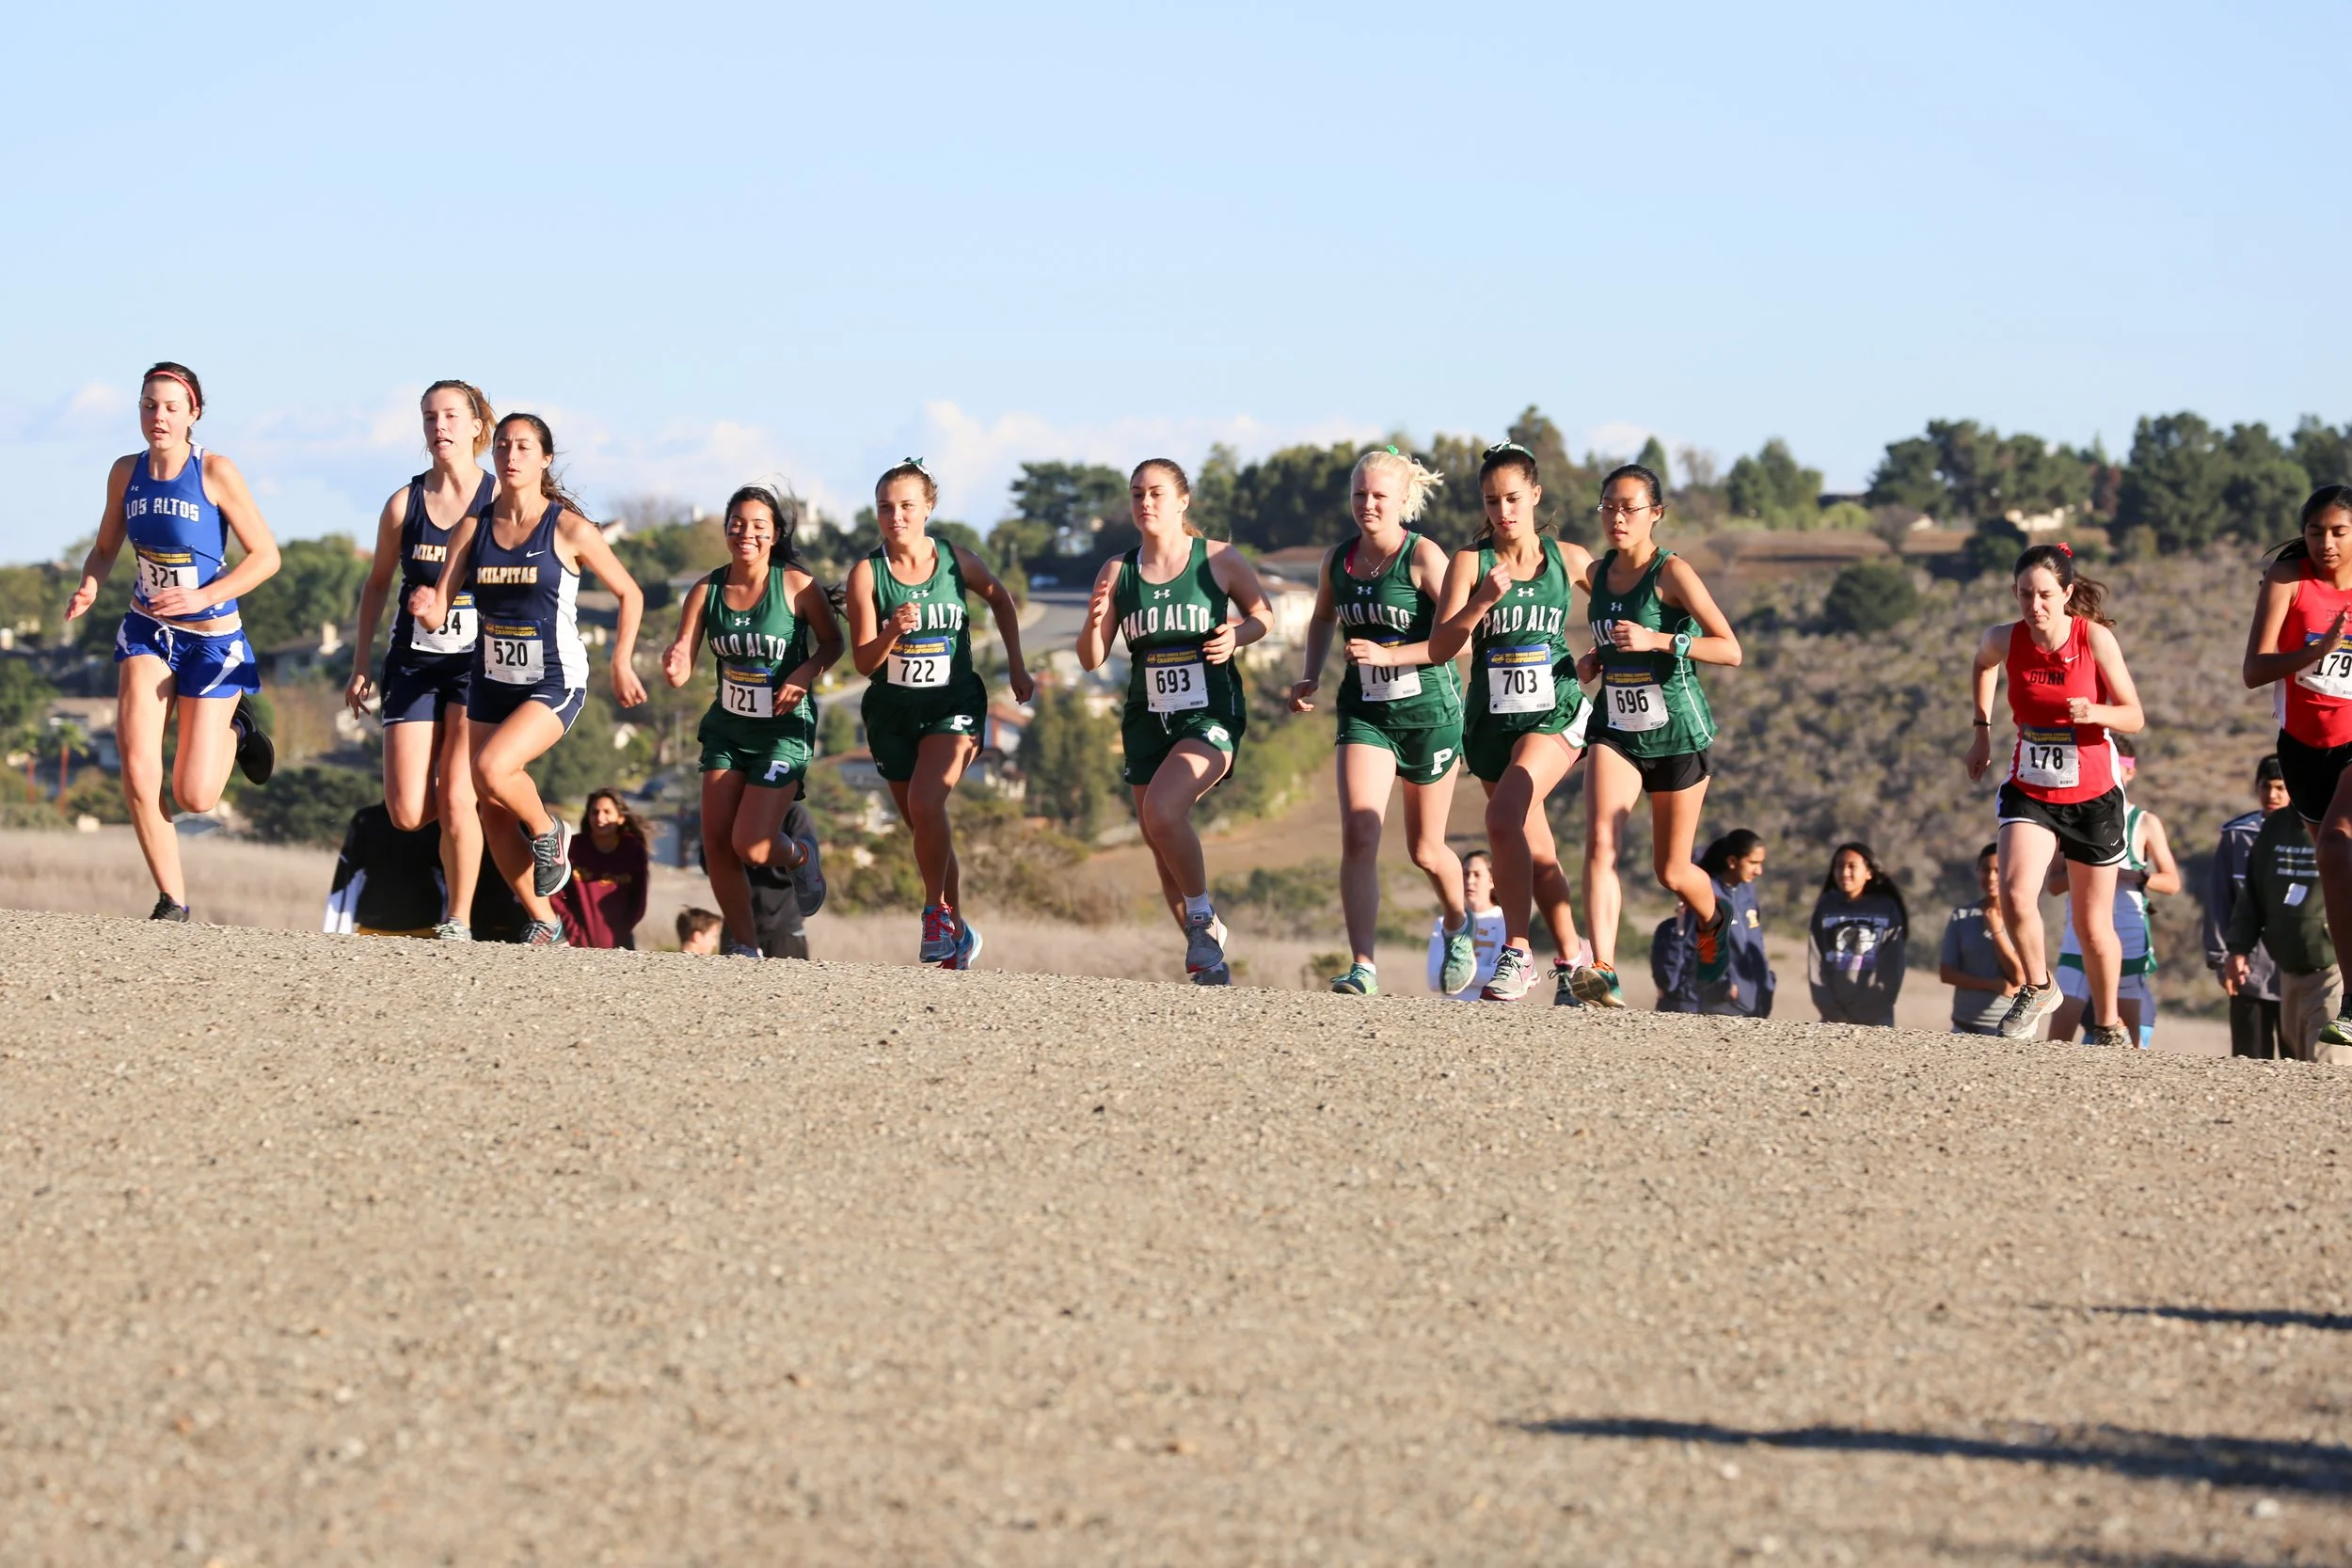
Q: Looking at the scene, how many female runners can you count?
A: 11